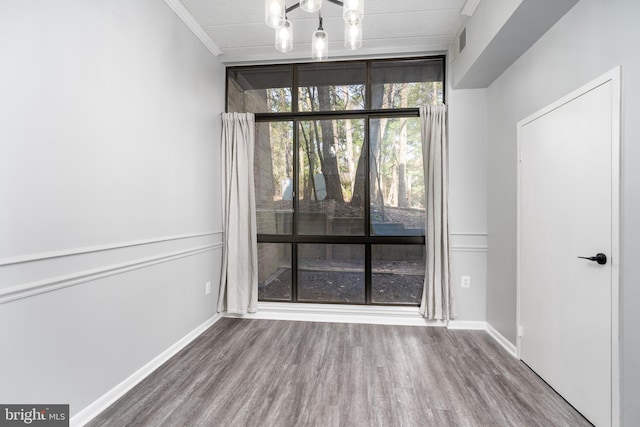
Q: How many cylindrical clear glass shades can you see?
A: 6